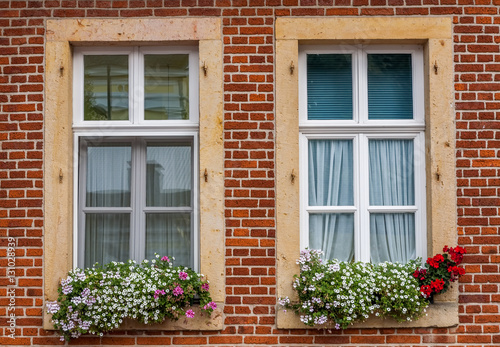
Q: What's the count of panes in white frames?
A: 12